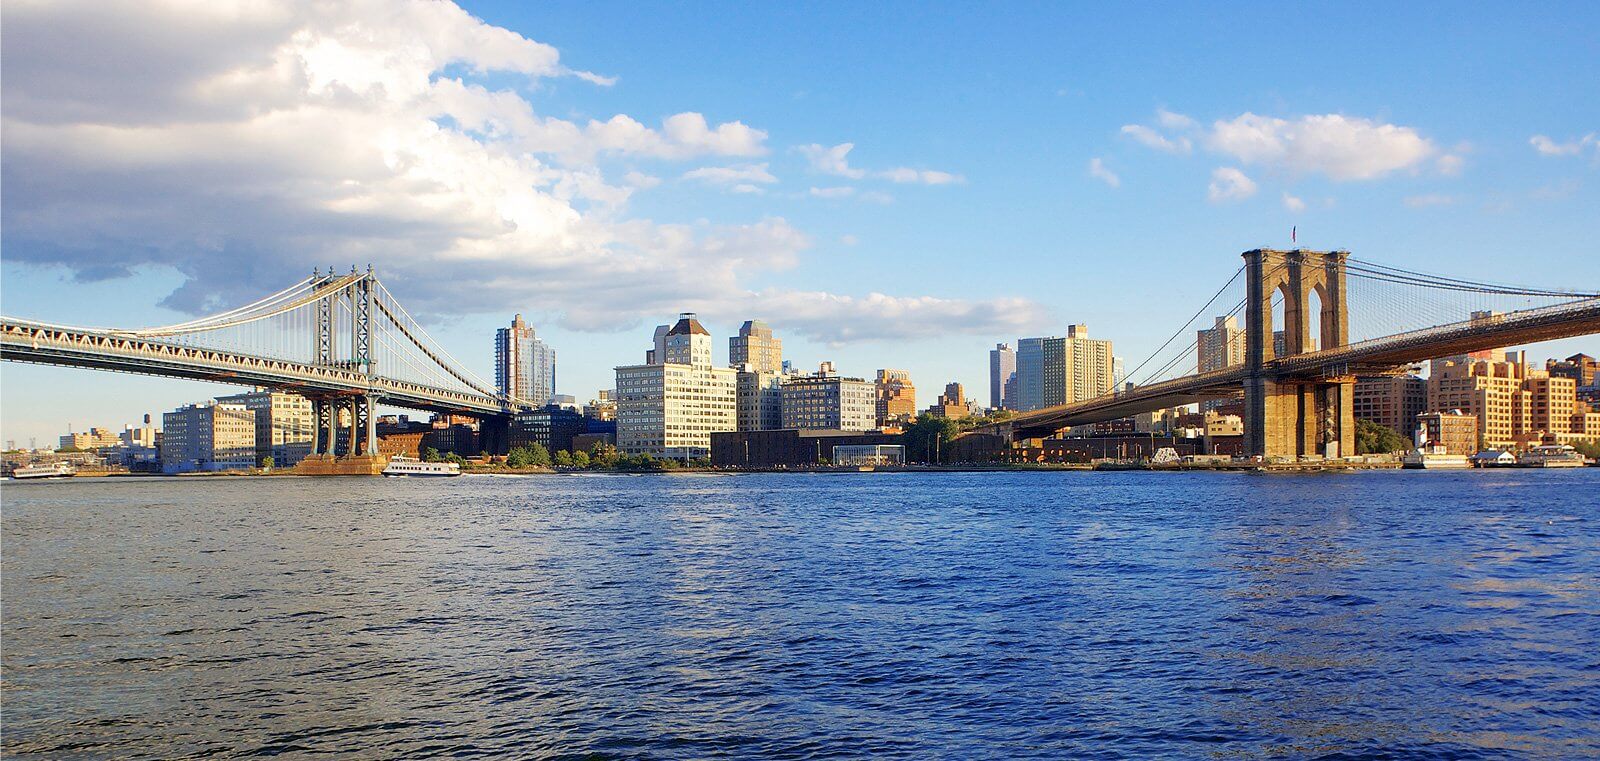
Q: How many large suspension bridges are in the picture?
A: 2